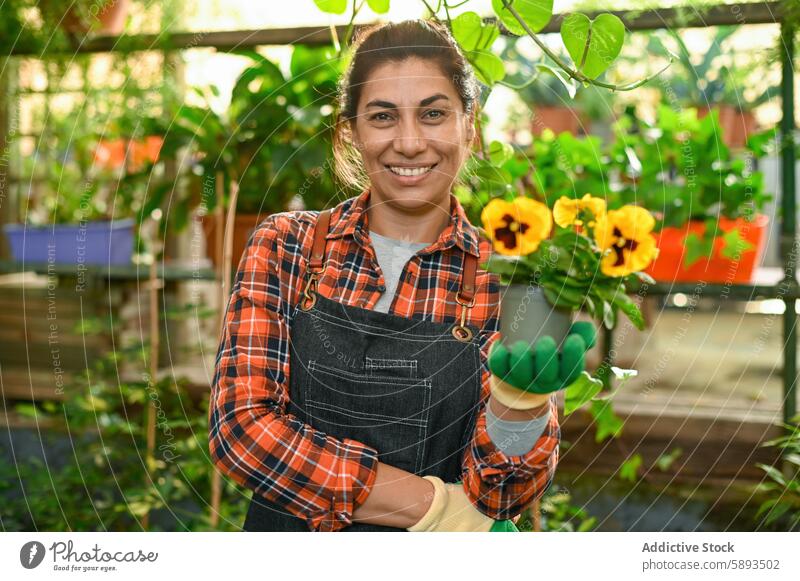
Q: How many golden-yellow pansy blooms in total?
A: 3